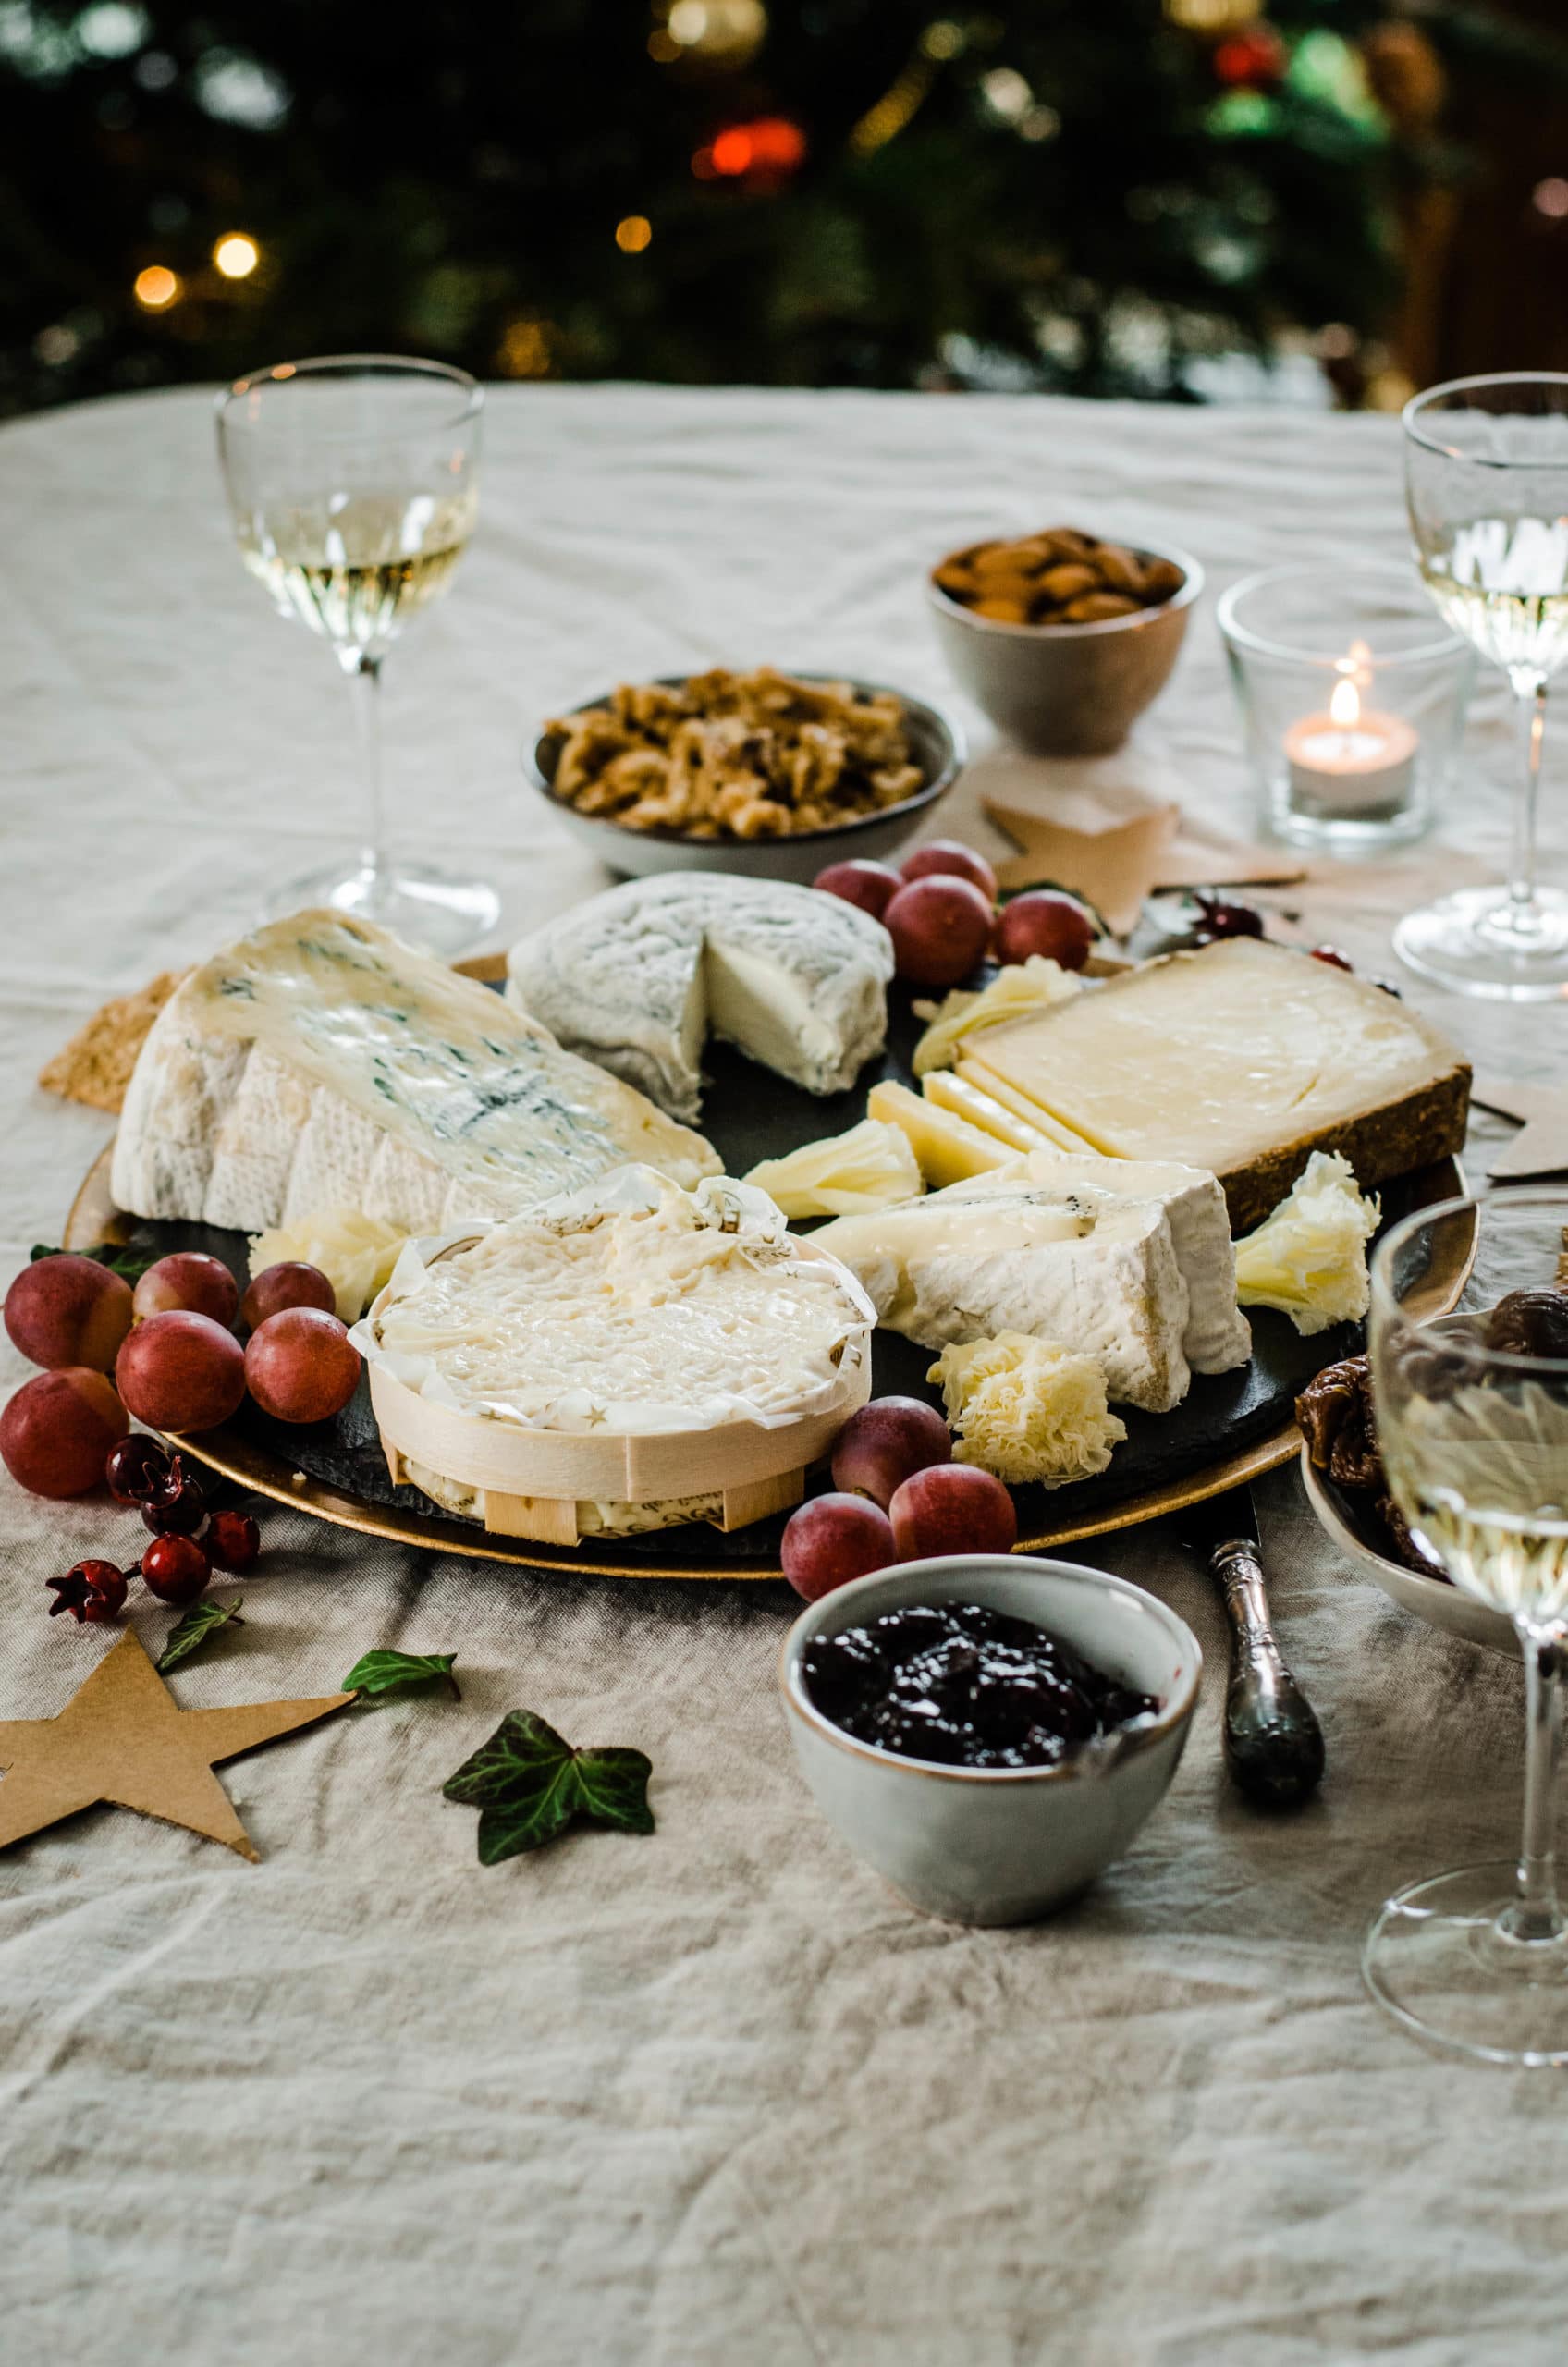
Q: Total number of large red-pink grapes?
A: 13